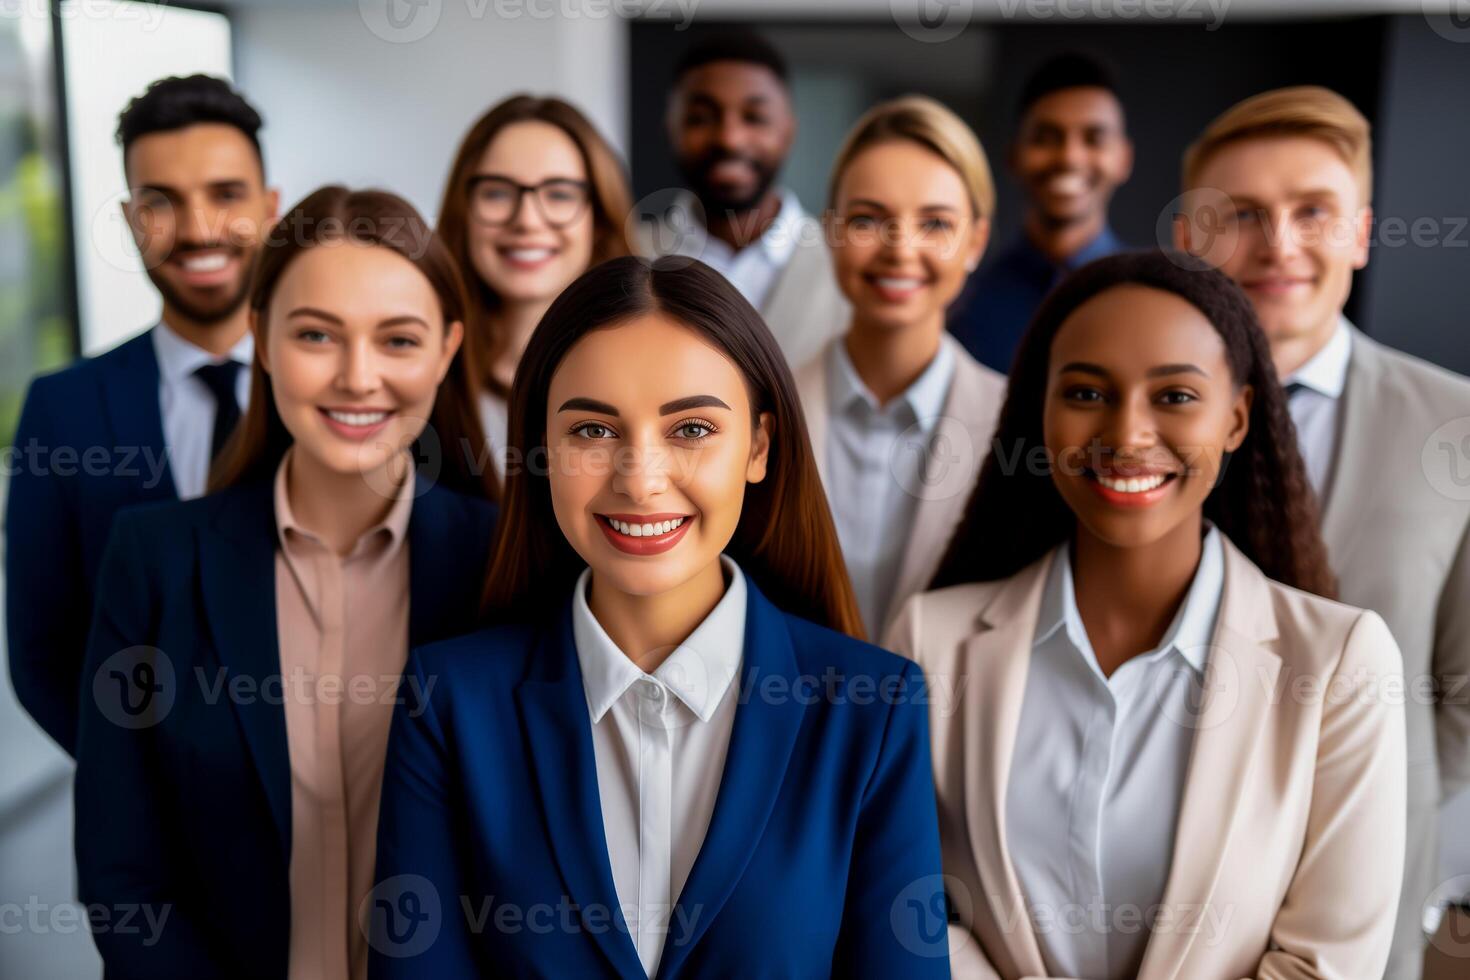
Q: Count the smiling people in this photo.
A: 9